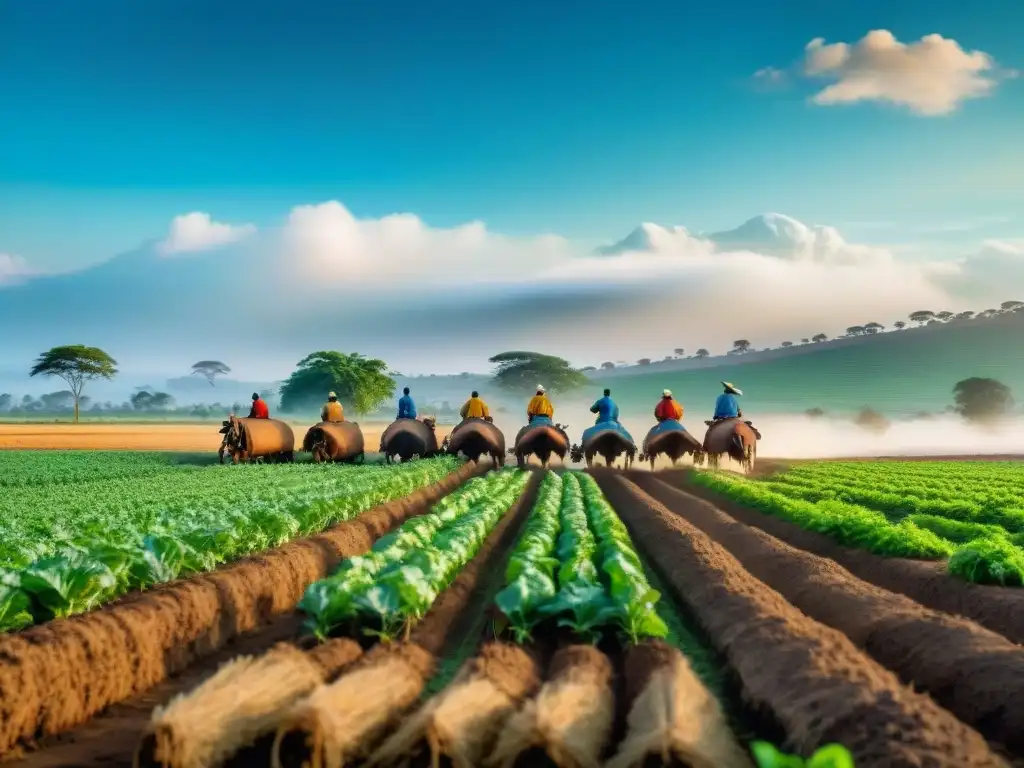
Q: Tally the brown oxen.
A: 8